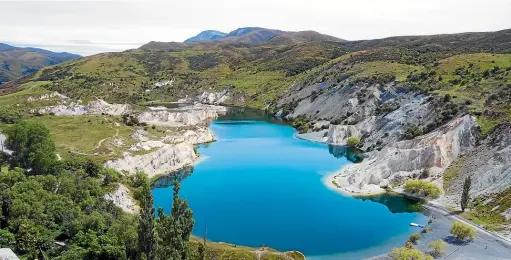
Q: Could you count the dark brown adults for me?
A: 0